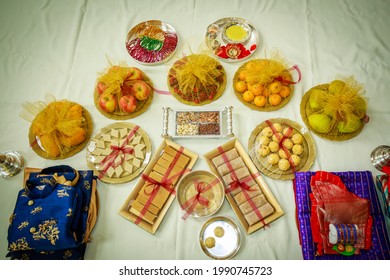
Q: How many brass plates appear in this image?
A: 7